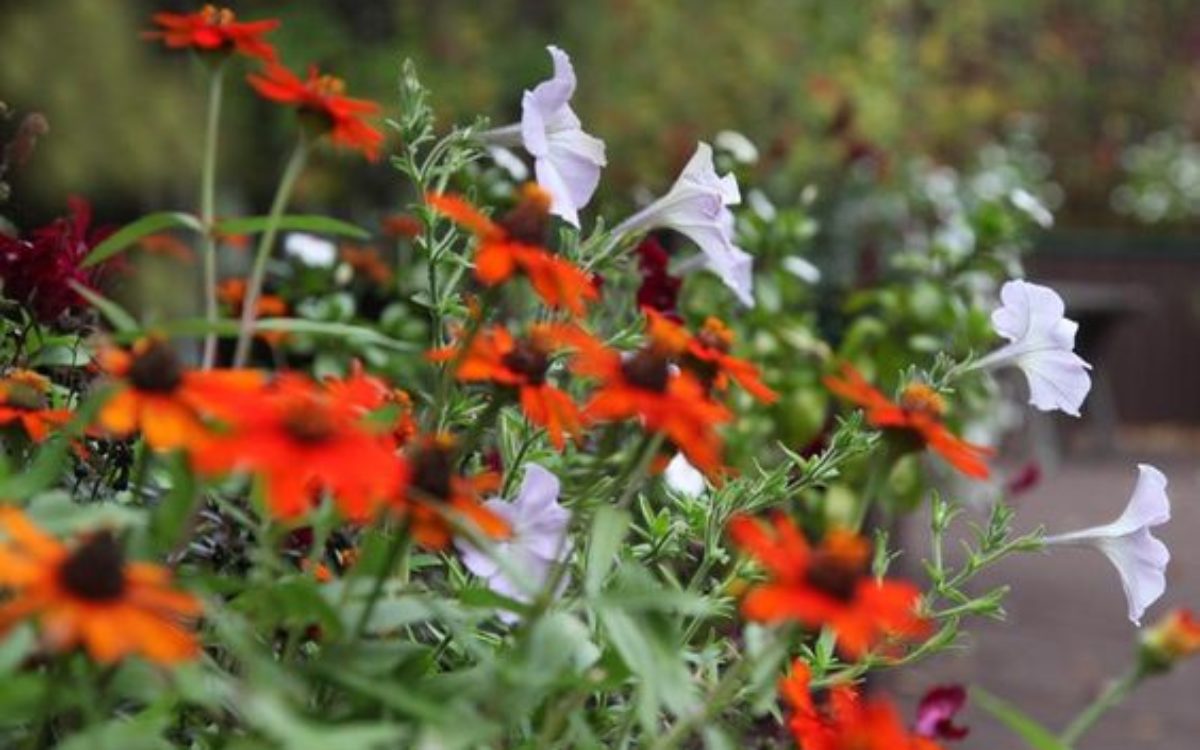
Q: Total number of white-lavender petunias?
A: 5